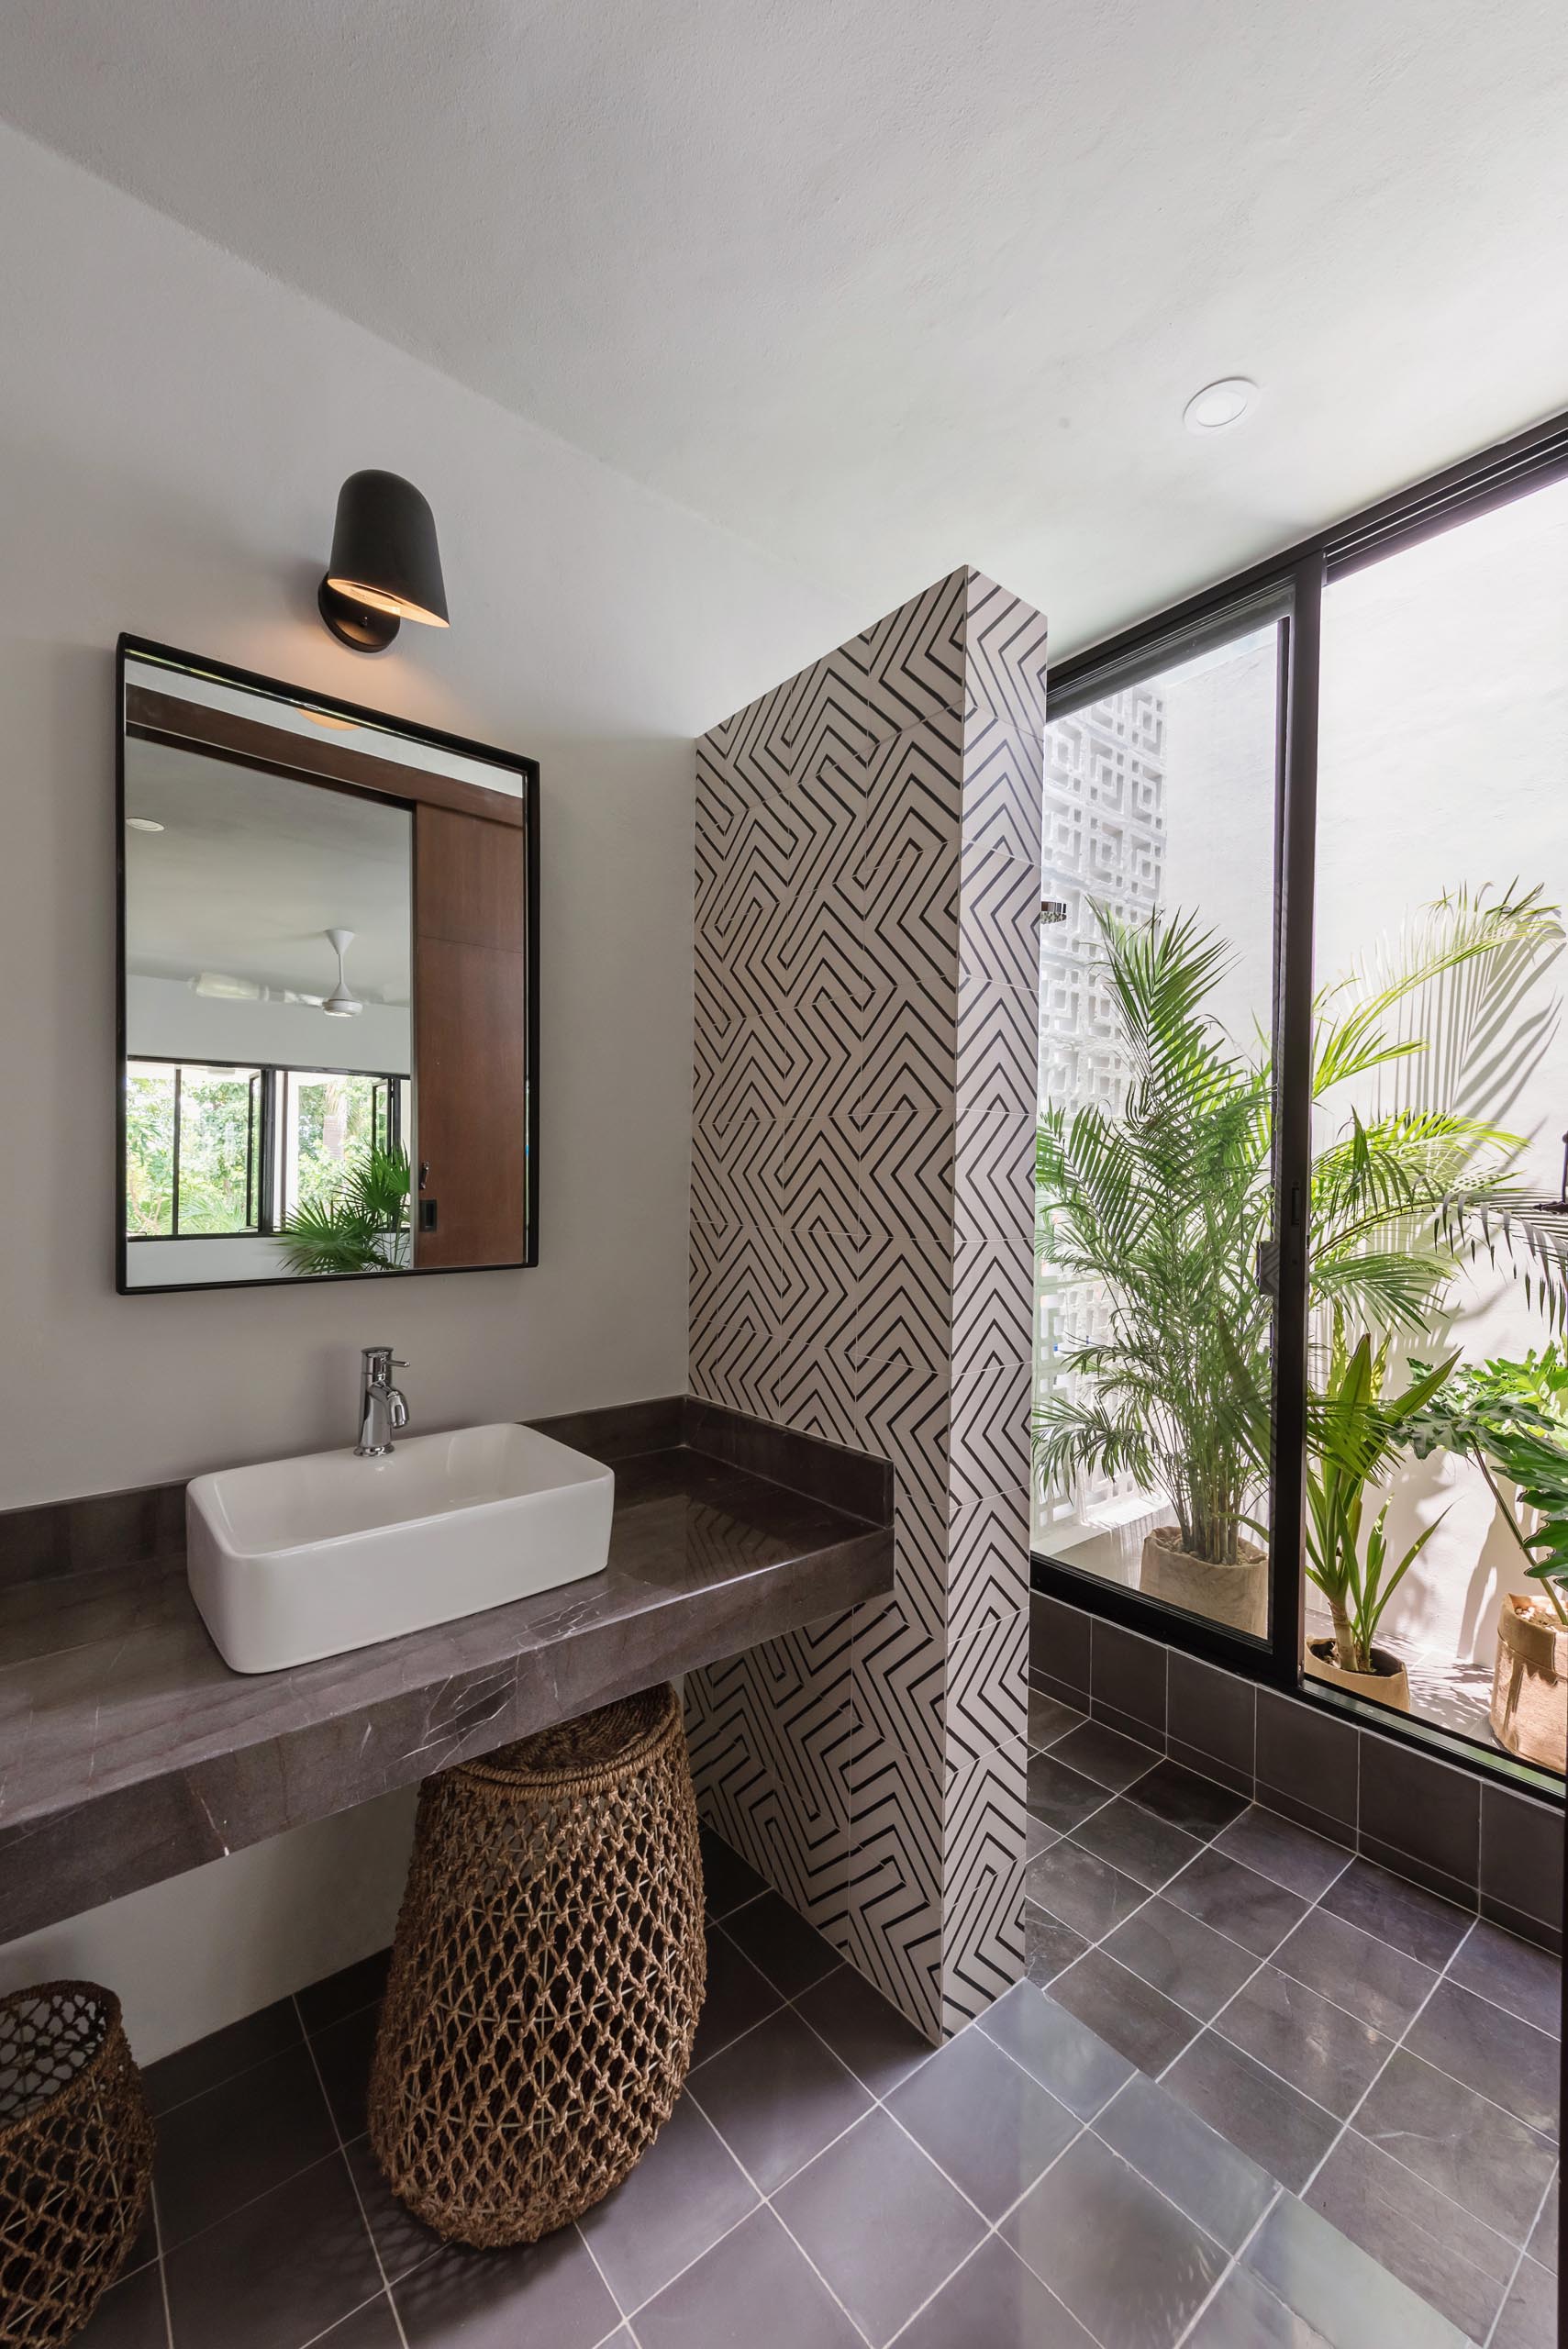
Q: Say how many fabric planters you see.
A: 3